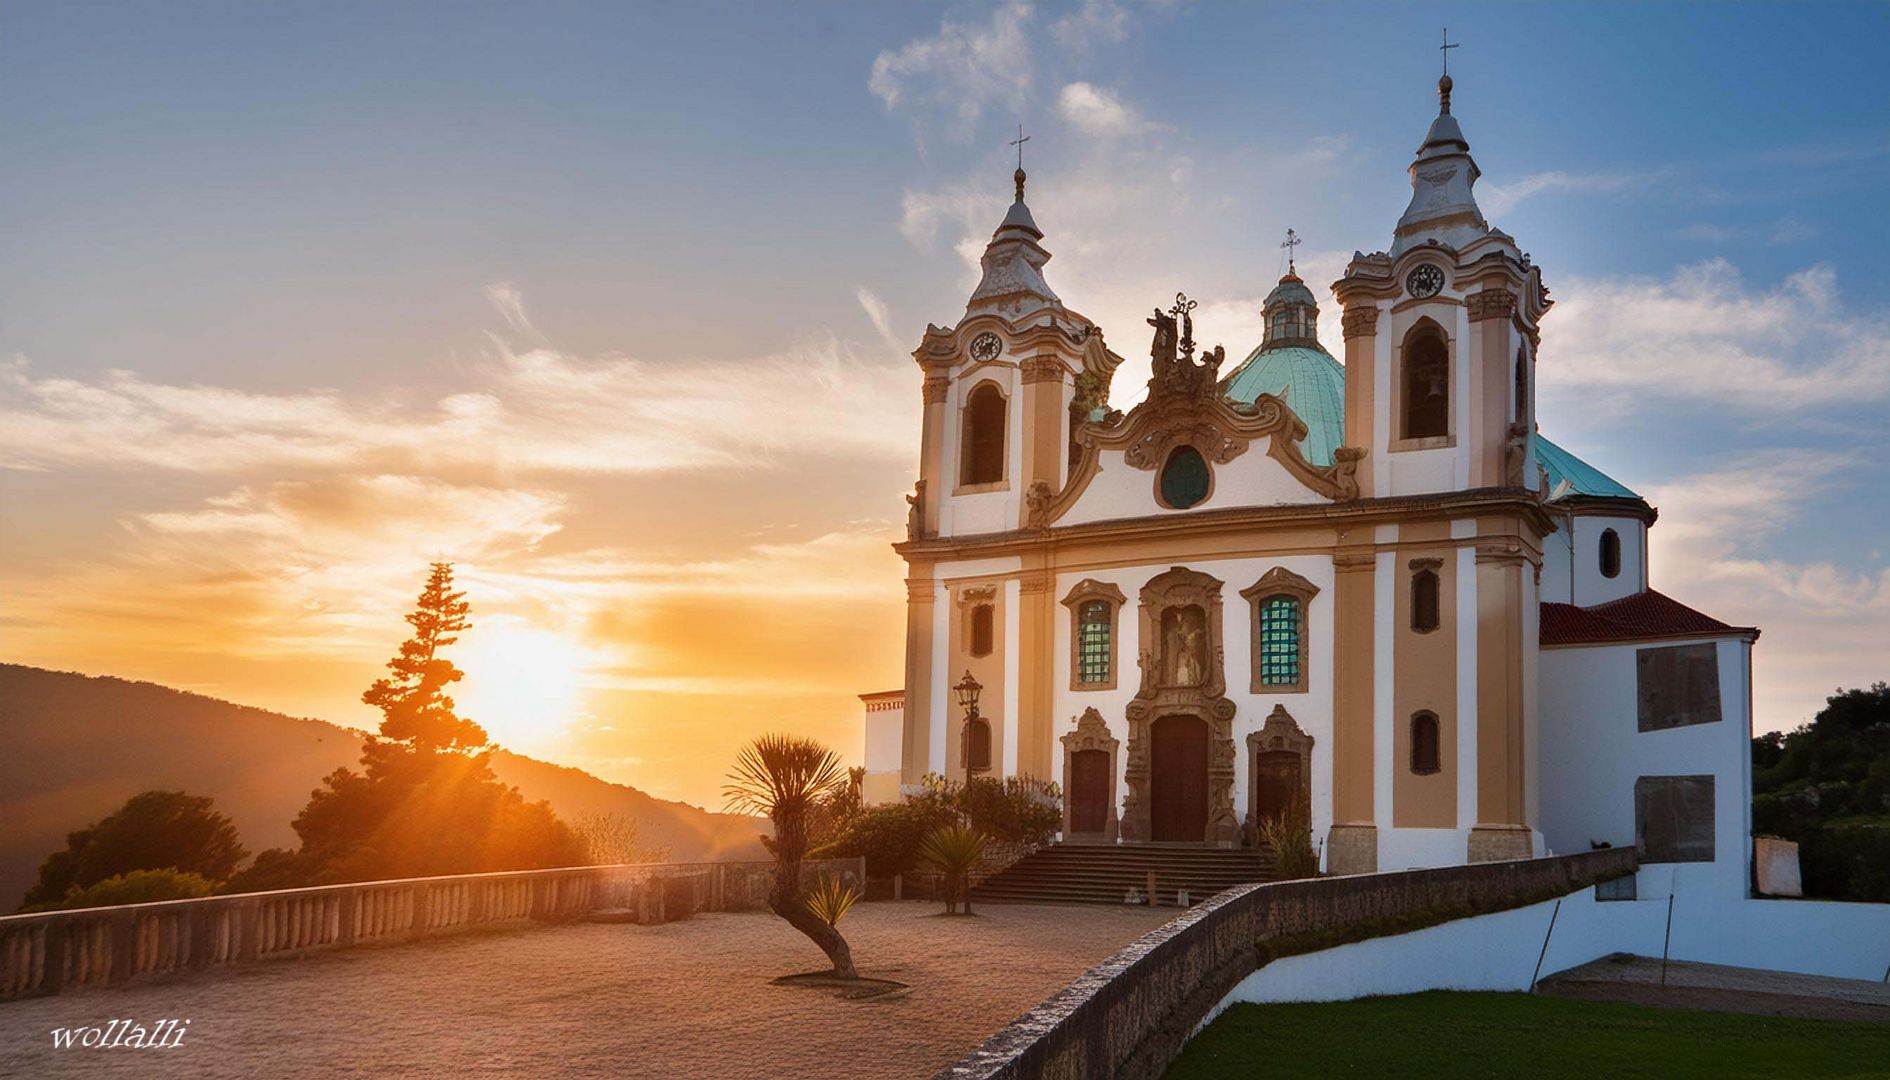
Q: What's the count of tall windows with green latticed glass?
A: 2